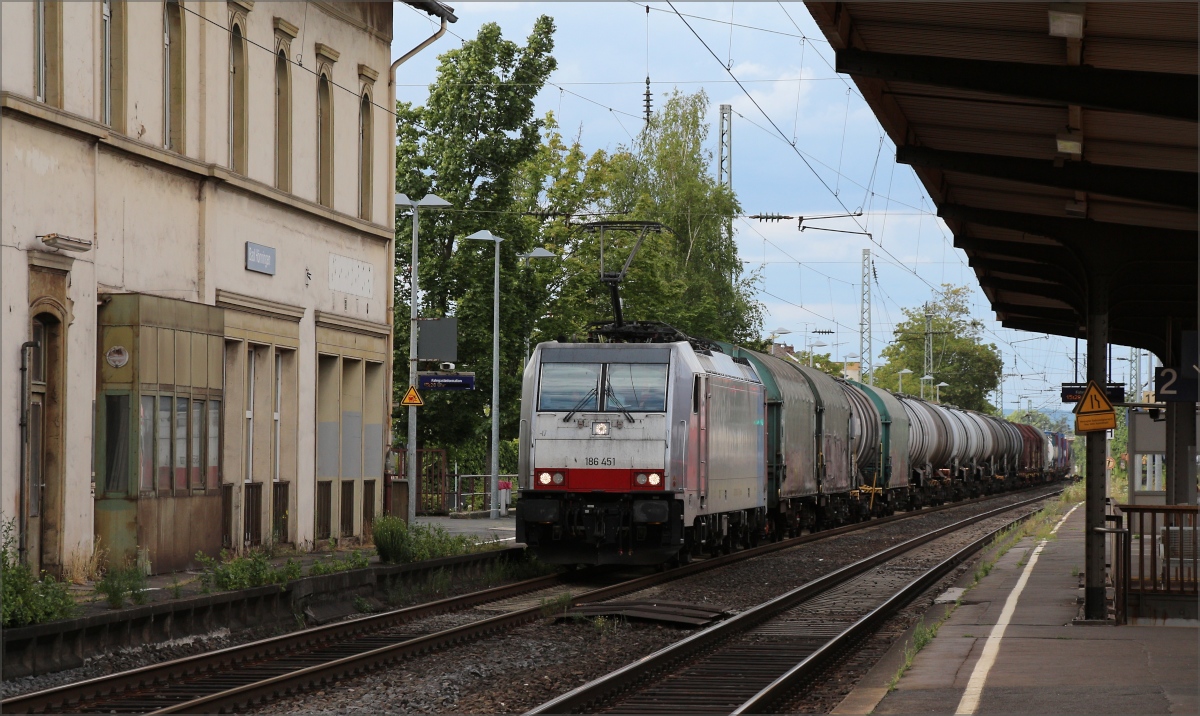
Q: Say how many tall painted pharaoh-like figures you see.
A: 0